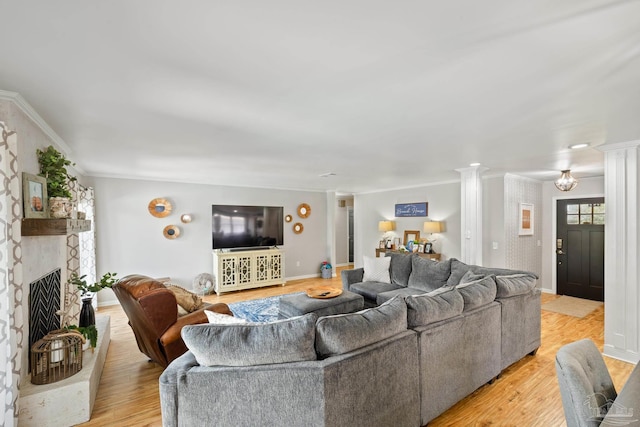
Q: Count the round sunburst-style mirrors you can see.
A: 6